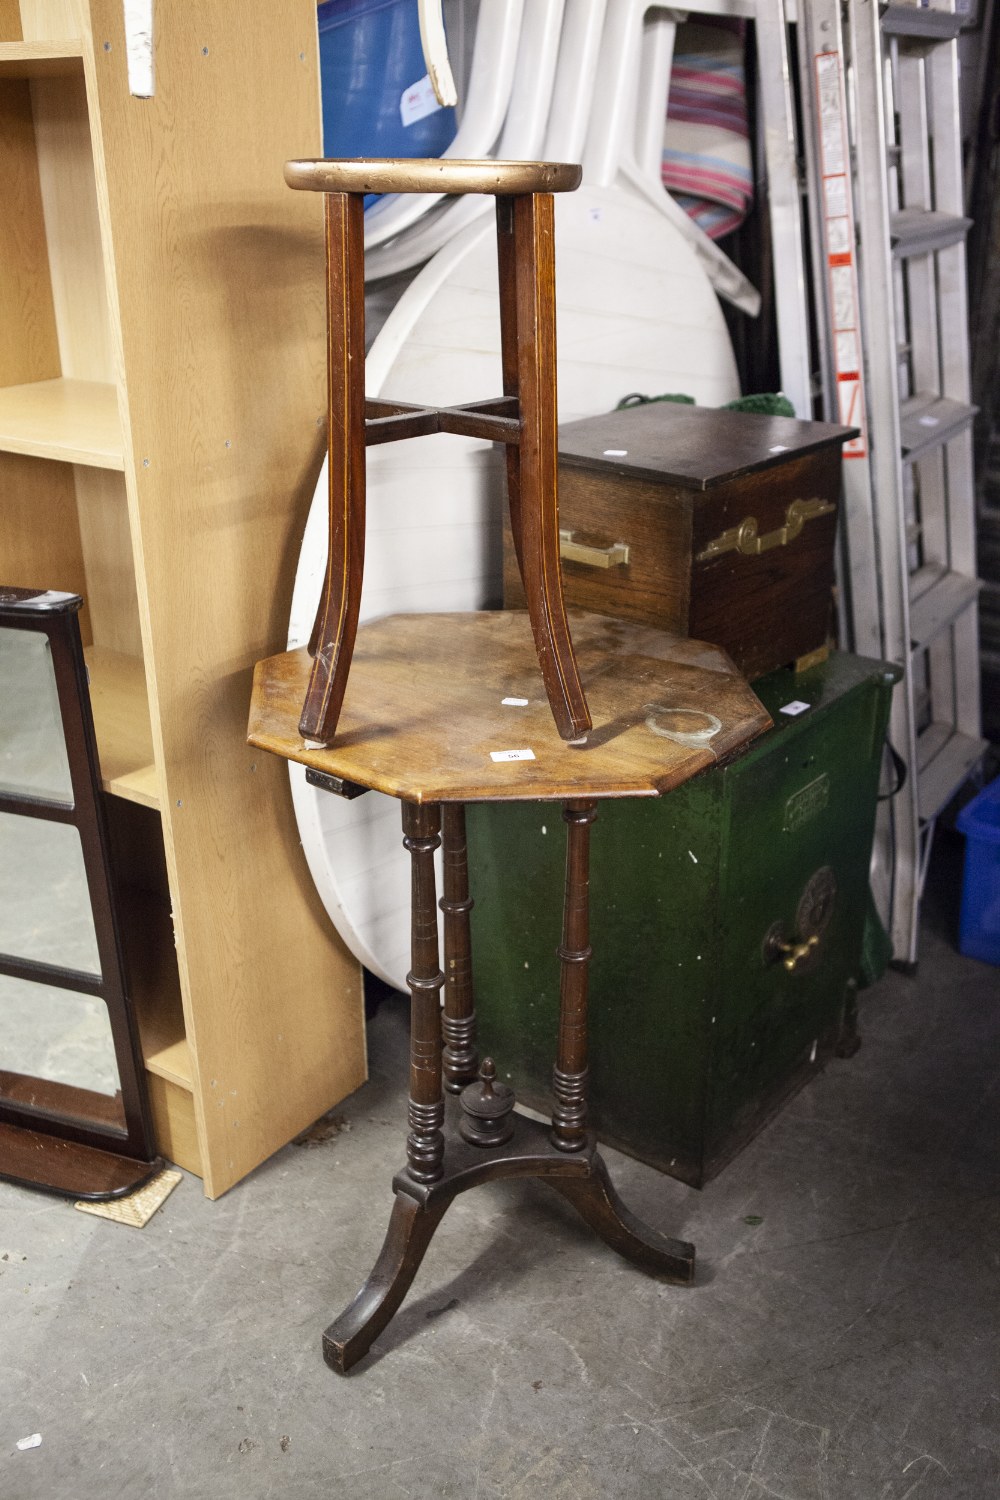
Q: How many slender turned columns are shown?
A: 3